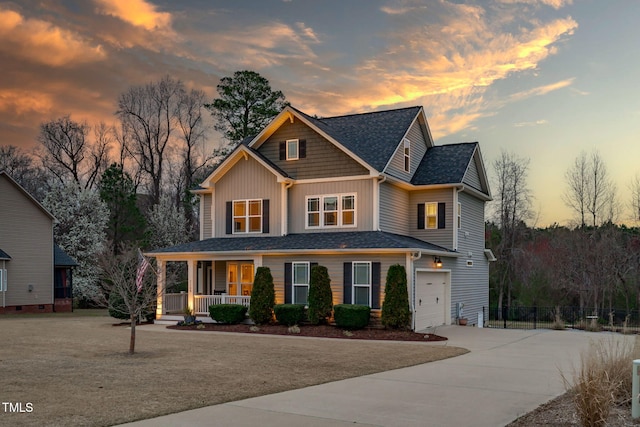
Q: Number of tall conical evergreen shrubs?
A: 3